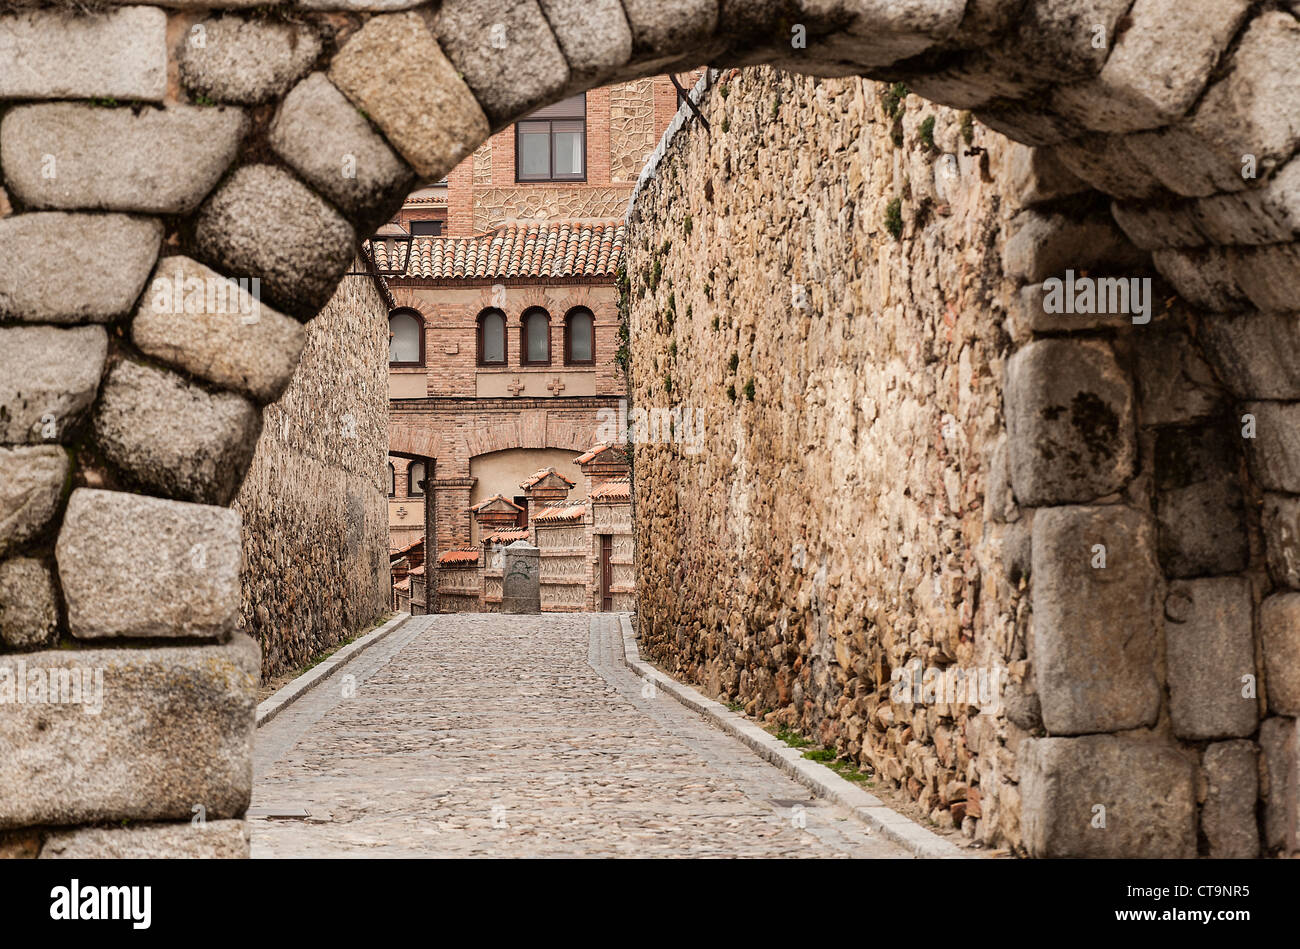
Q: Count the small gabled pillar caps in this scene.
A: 3